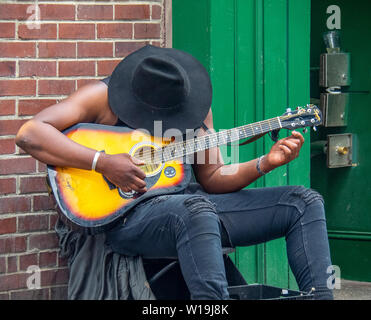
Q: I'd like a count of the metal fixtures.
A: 3